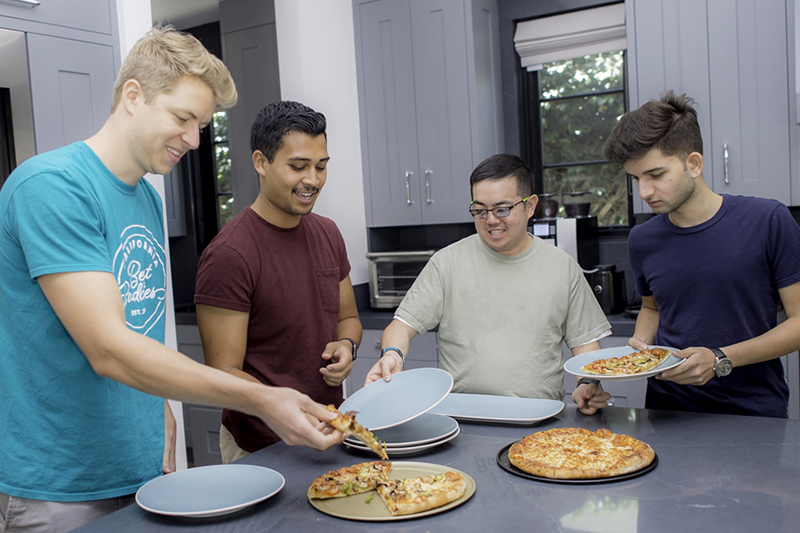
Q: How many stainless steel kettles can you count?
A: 0